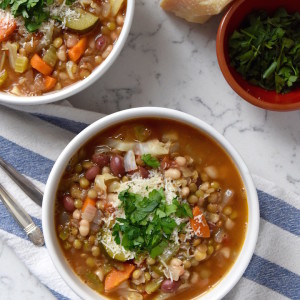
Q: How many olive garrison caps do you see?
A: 0